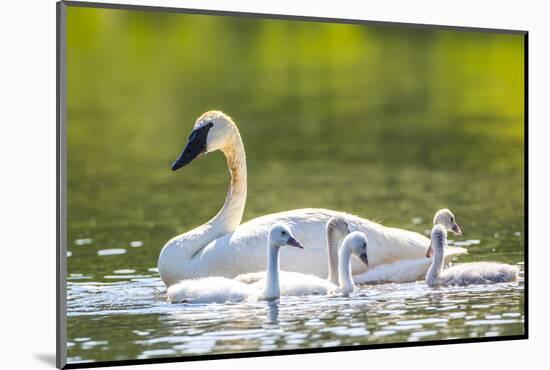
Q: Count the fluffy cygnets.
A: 5